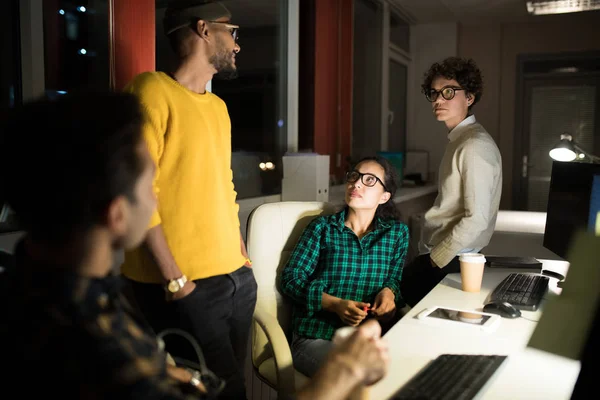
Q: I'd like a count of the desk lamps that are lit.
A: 1